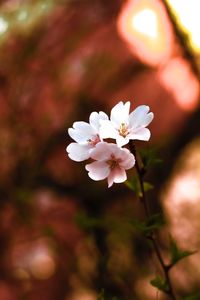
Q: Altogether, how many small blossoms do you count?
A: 3